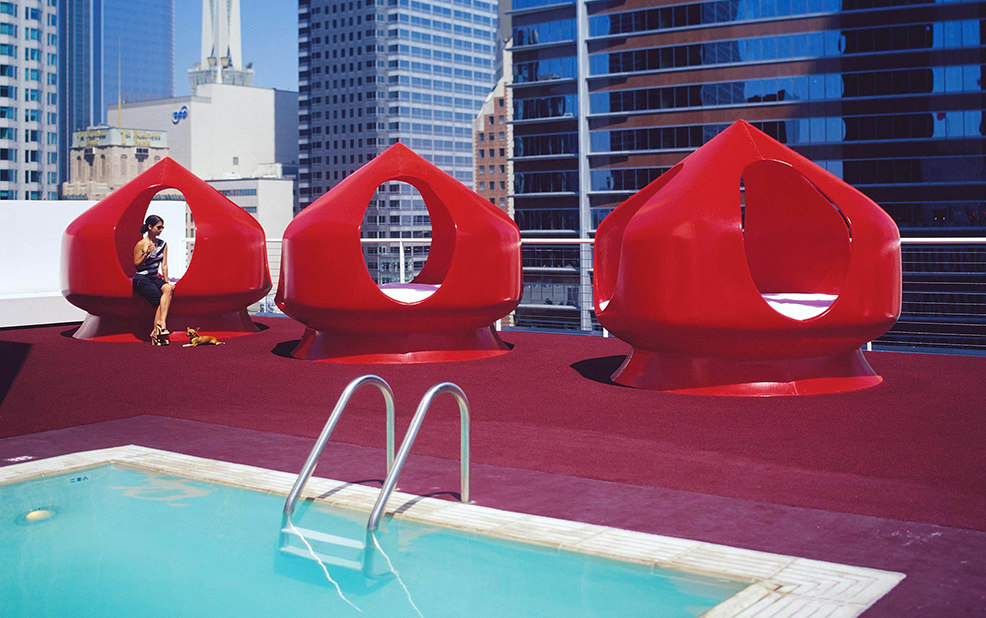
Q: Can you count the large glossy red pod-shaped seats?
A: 3